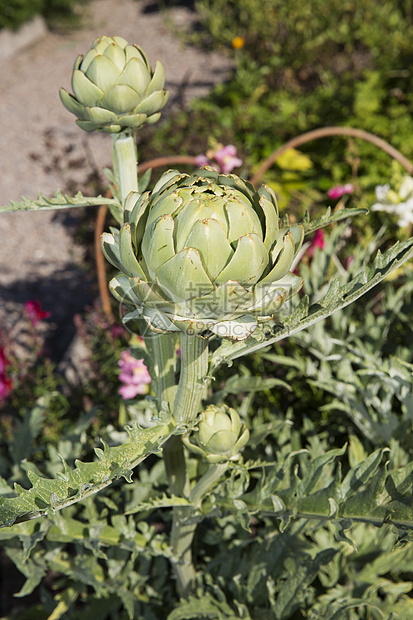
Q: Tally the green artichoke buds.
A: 3